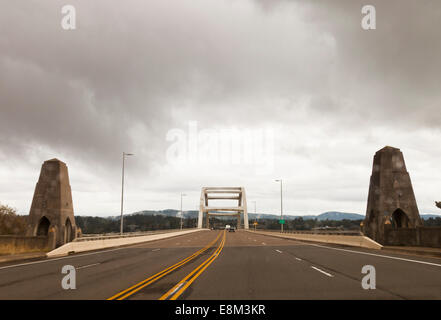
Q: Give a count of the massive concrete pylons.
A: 2